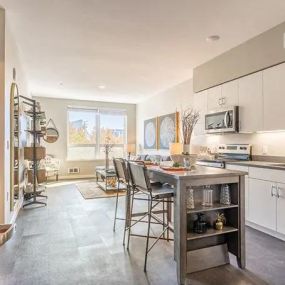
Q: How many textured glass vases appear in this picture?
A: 3